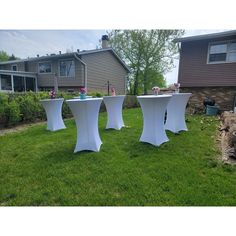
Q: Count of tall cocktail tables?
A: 5